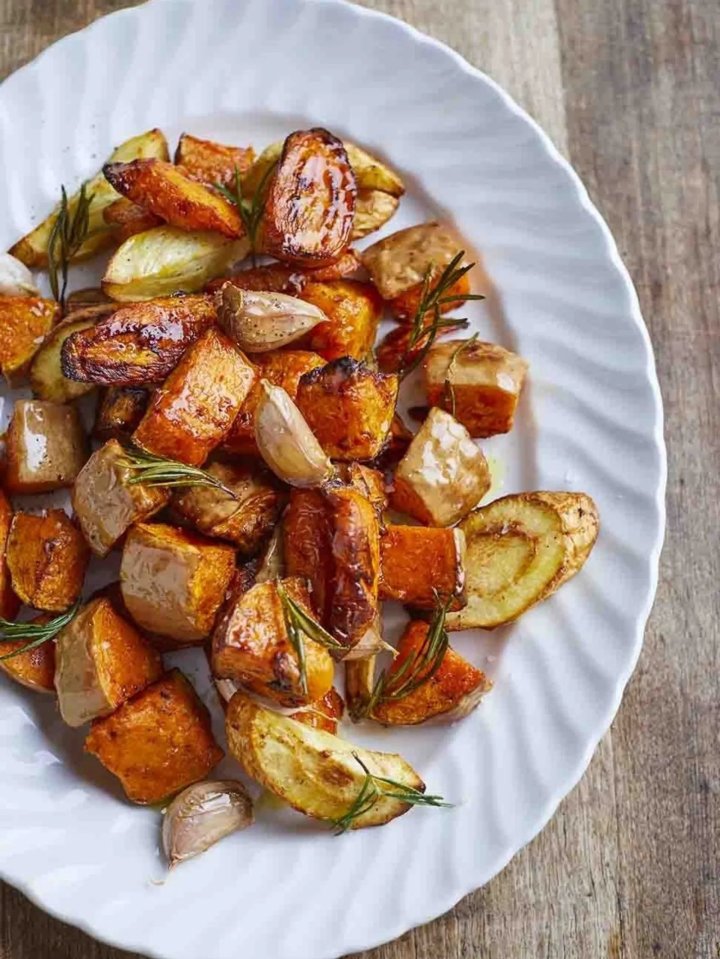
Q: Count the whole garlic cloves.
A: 3